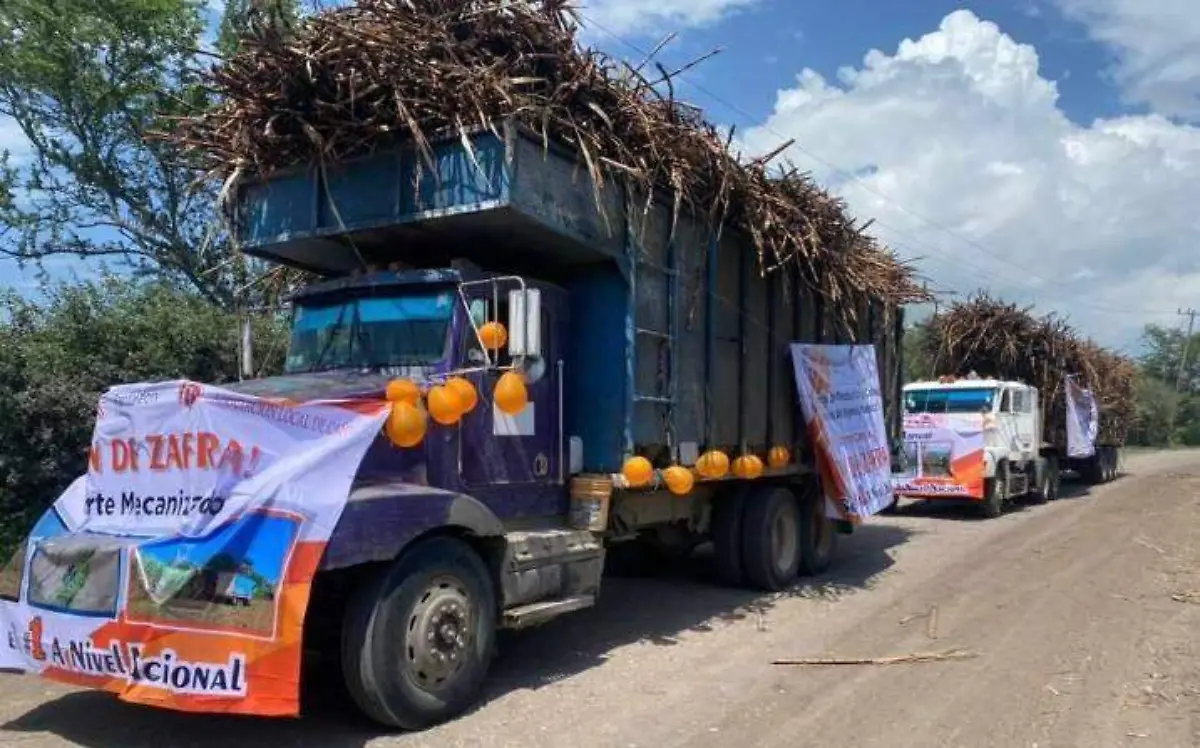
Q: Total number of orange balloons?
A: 11